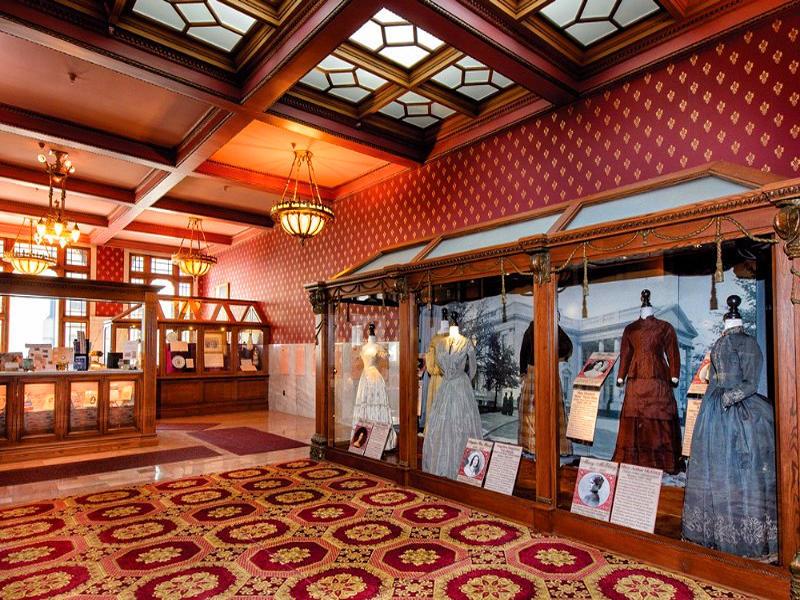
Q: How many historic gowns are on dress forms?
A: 6